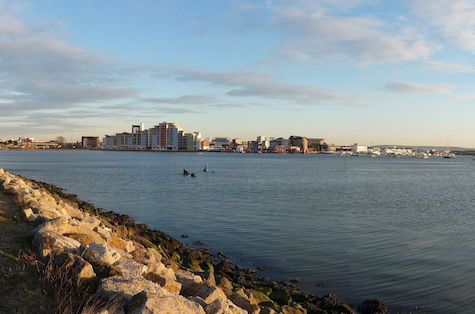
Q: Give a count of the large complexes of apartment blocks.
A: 1